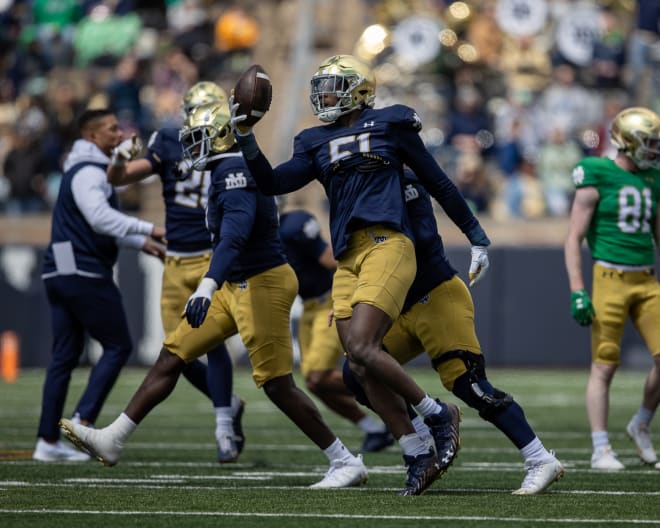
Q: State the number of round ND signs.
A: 3